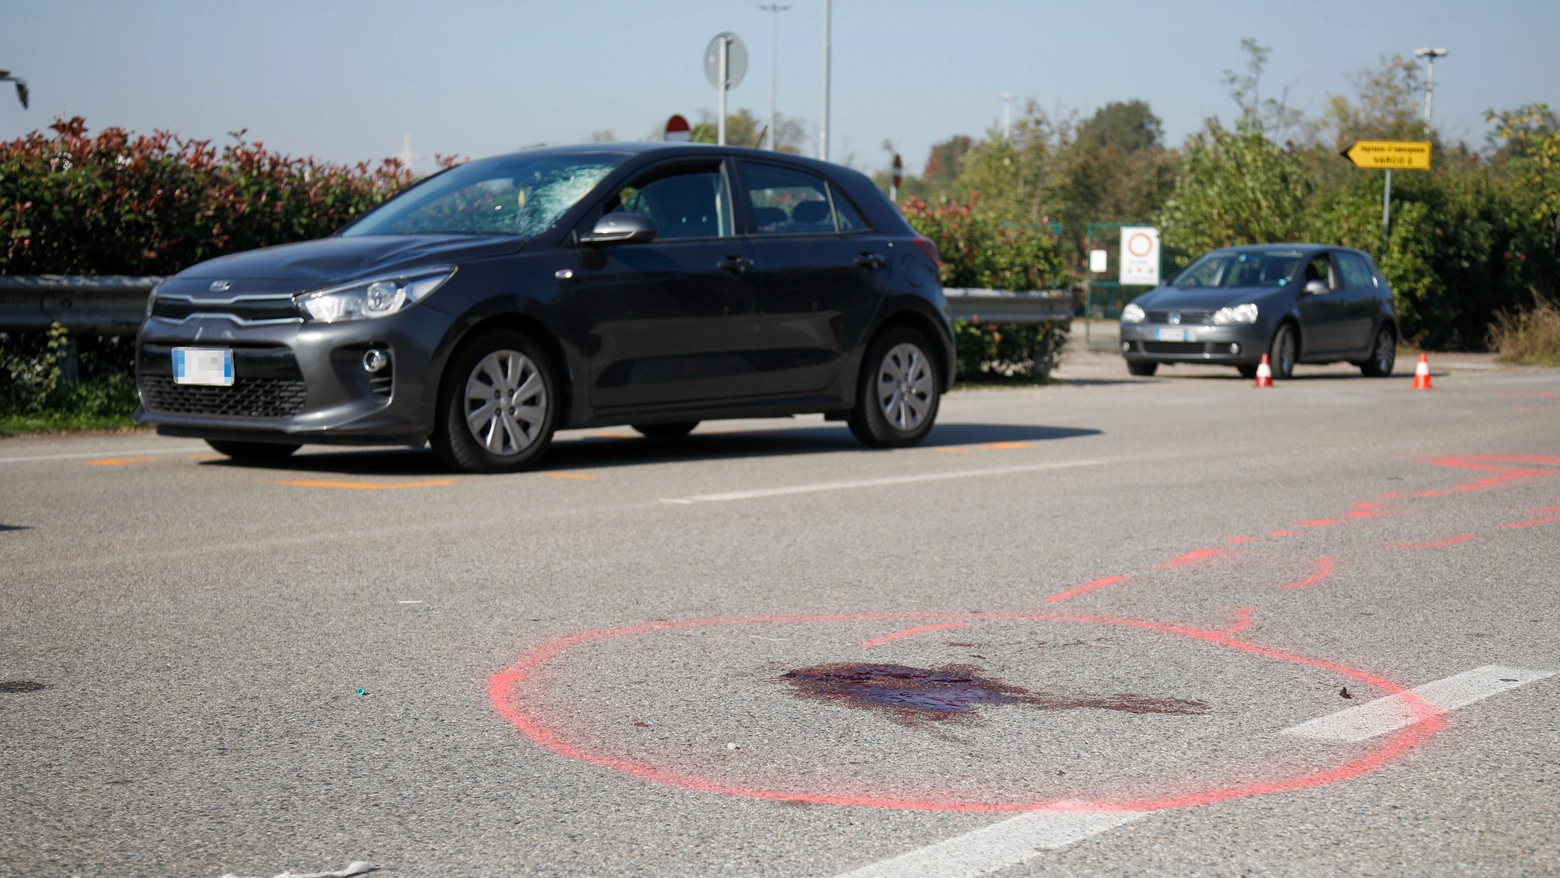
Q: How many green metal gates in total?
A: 1